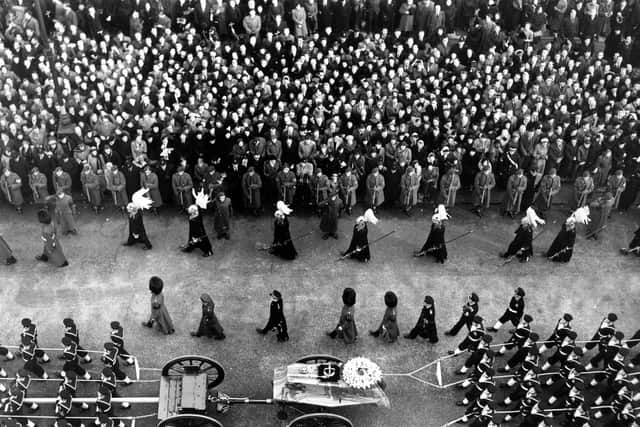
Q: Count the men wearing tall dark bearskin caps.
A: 4